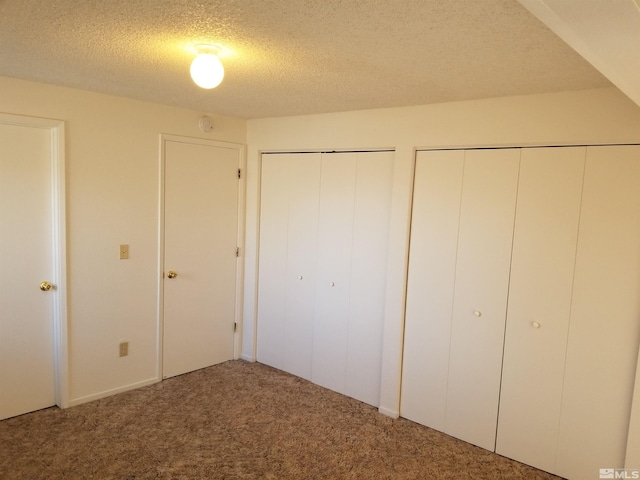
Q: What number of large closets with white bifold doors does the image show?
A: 2